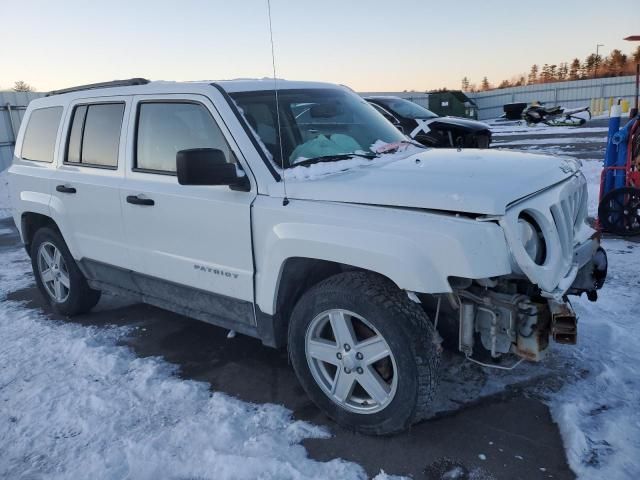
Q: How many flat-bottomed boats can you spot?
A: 0